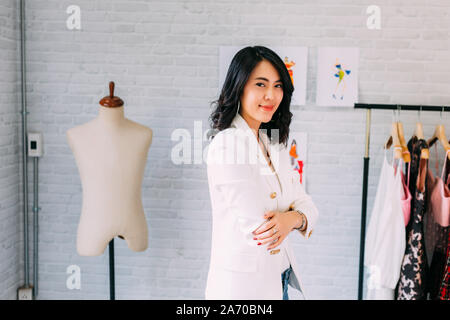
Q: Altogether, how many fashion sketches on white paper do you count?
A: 3